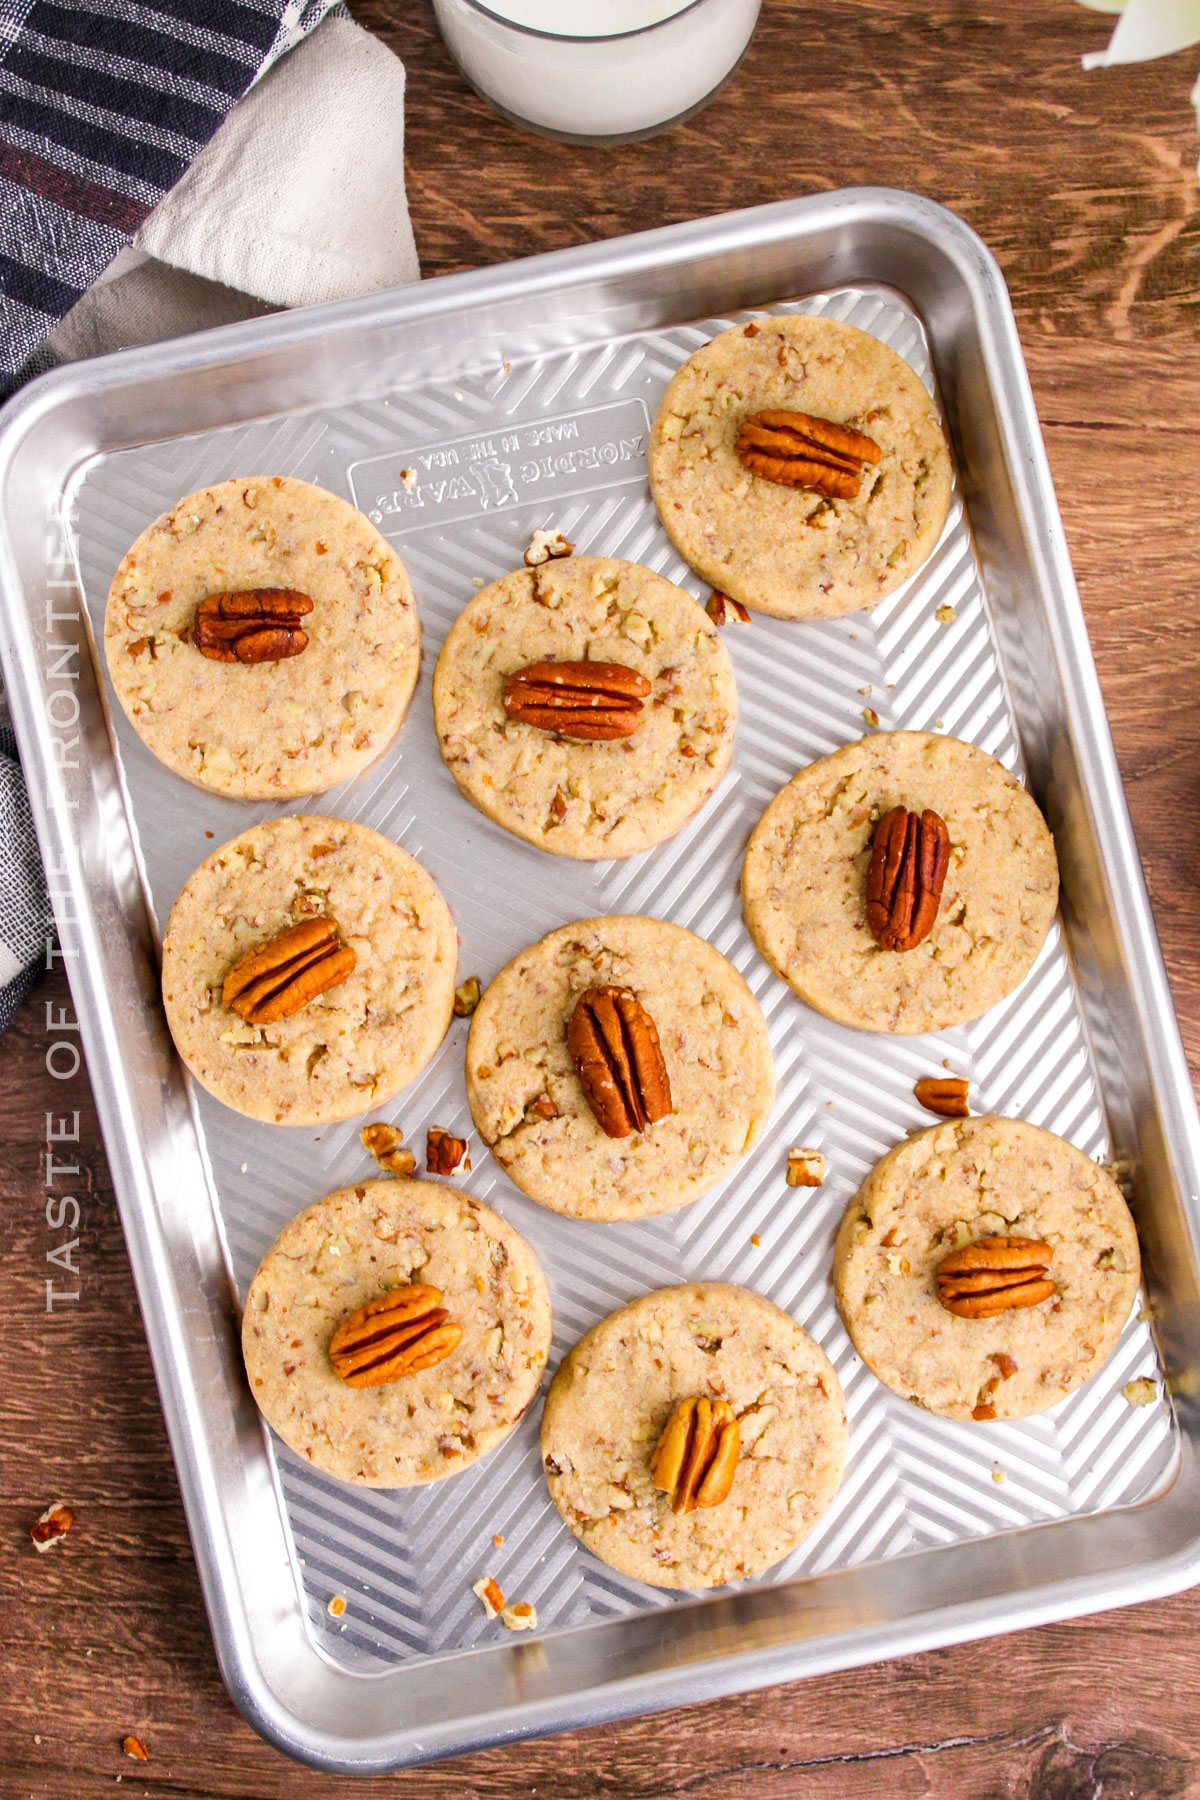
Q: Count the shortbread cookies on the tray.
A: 9